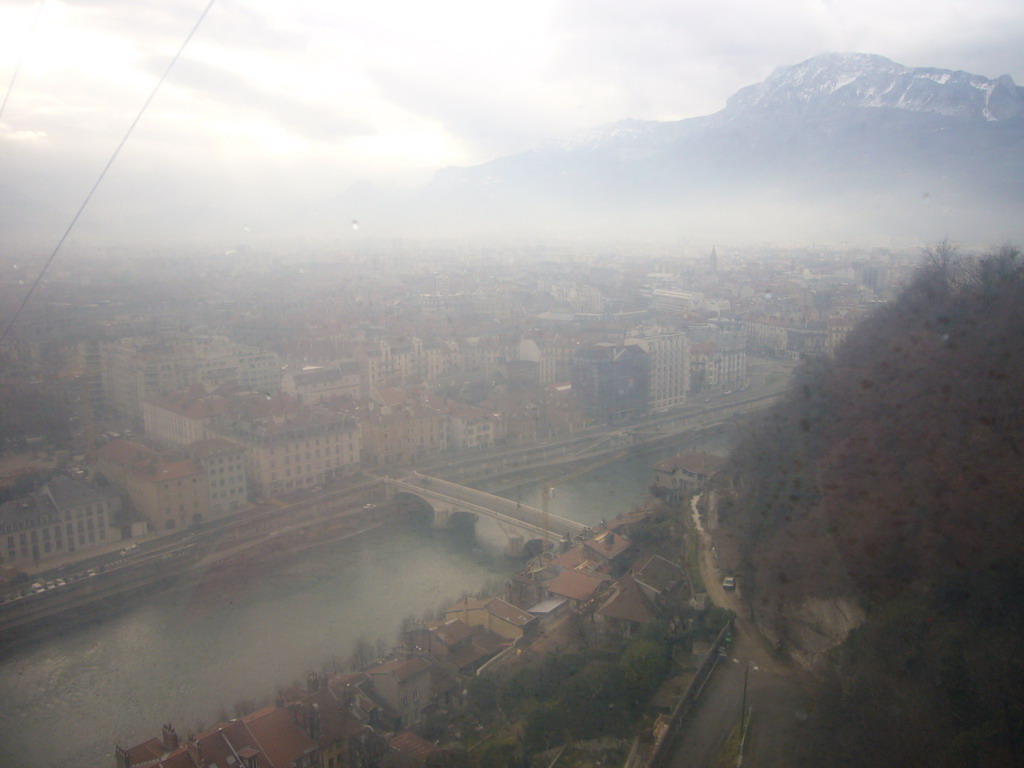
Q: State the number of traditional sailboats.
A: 0